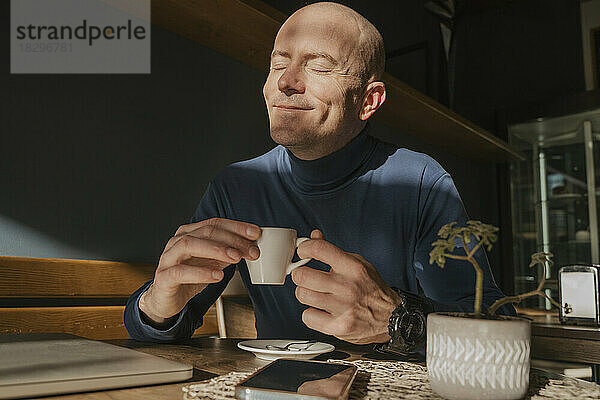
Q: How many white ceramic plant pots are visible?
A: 1